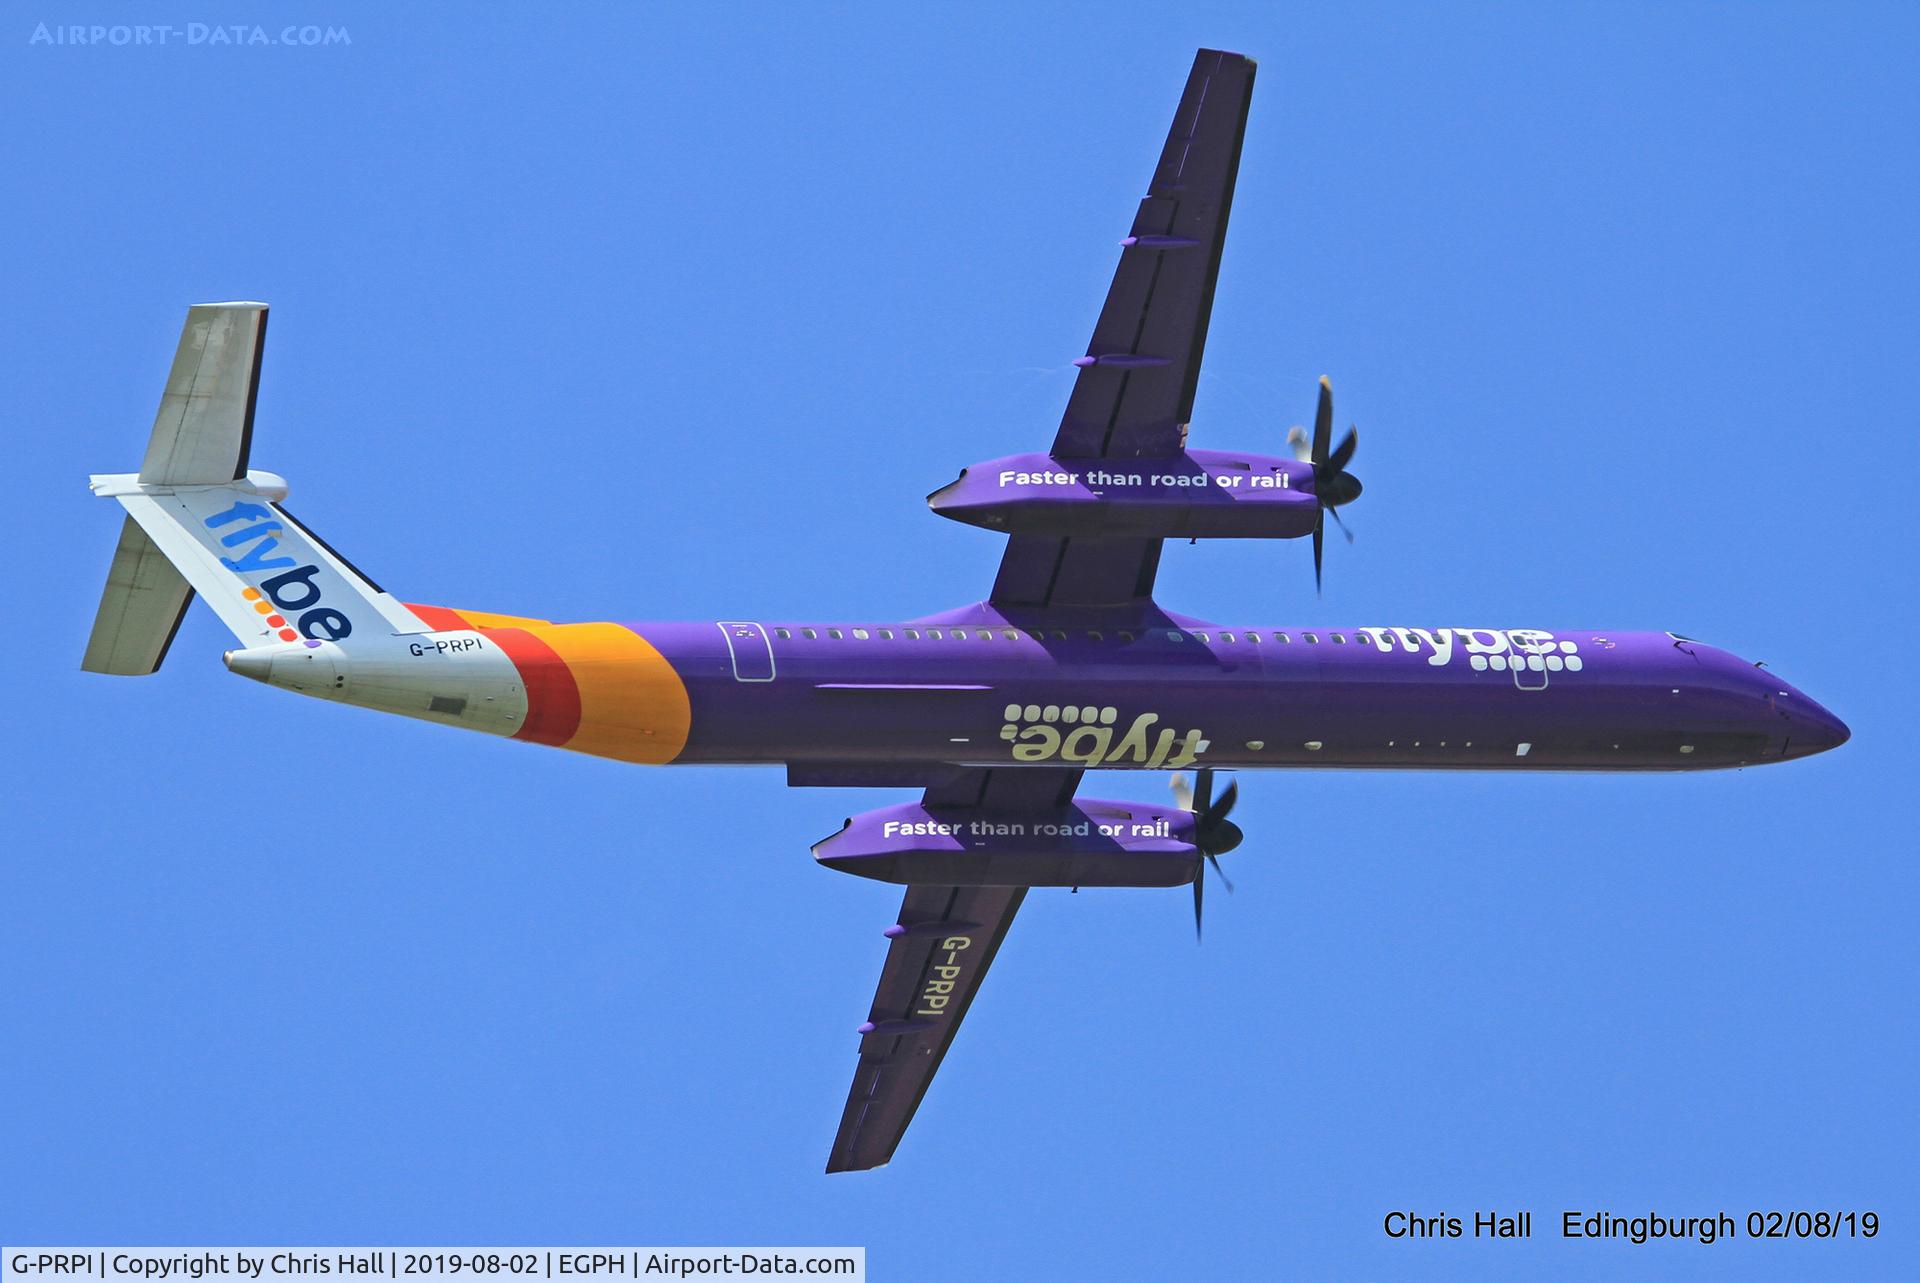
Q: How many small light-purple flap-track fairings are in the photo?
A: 4